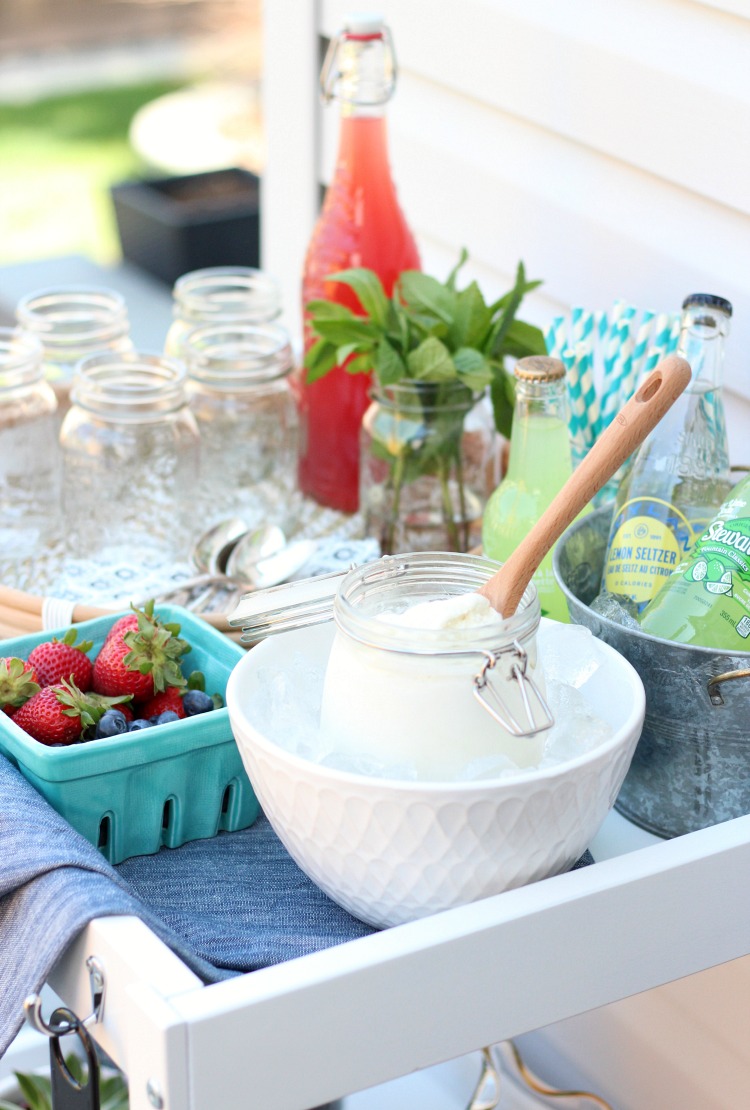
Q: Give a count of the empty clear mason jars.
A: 5